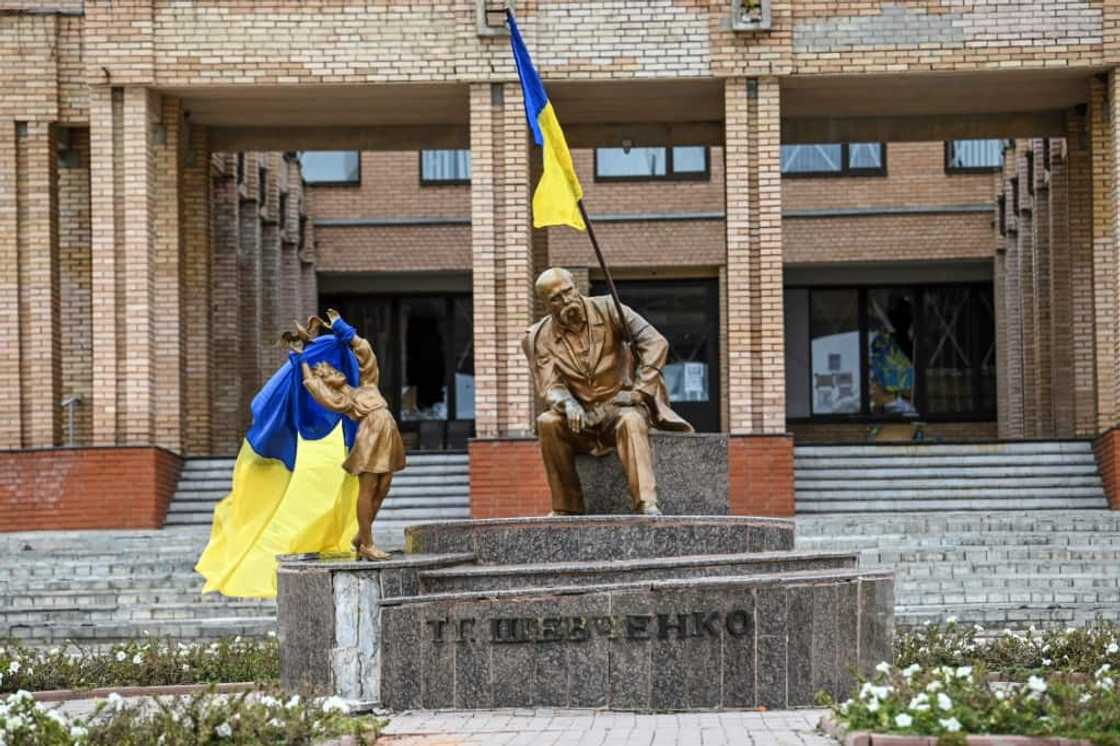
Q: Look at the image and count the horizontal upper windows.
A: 5